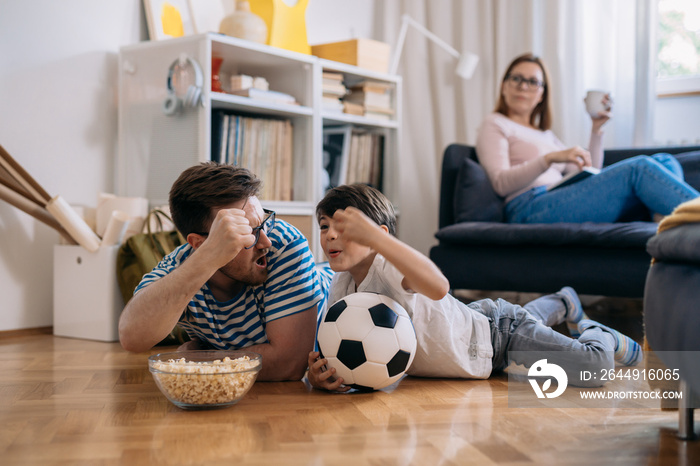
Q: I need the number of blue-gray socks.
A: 2